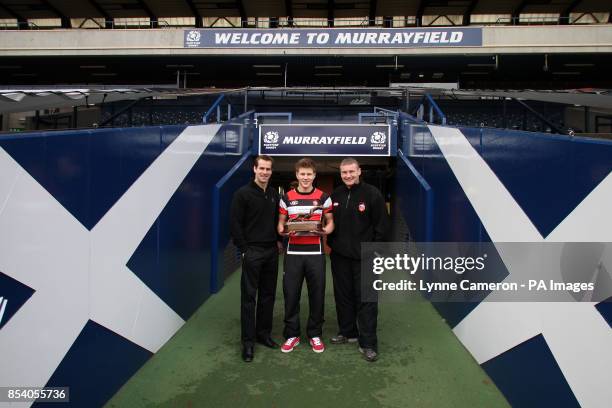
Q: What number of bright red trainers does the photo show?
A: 2